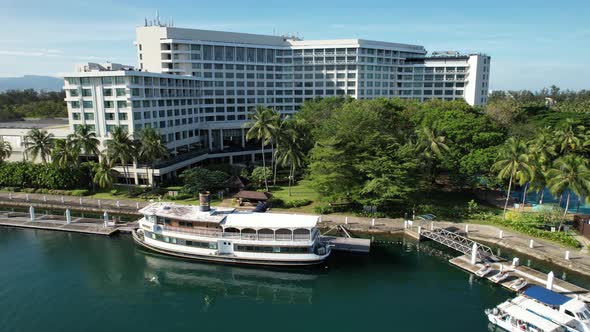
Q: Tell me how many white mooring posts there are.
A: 5